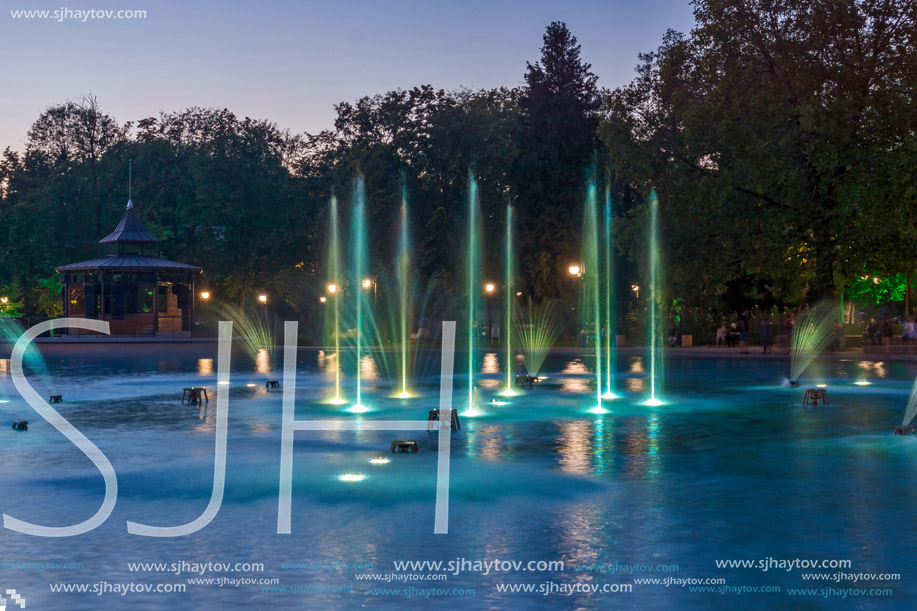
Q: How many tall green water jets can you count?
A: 8